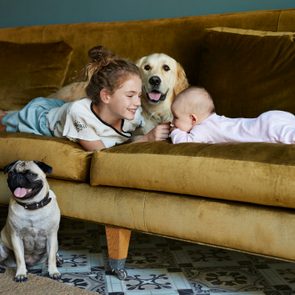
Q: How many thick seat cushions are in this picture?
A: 2